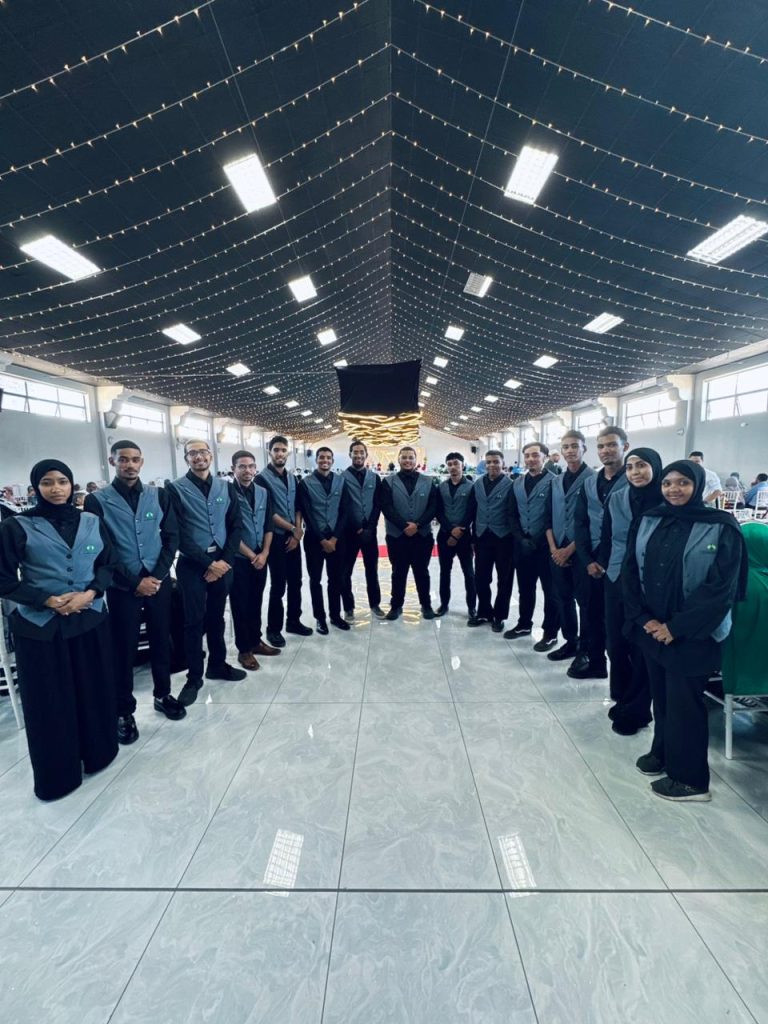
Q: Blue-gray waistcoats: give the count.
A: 15